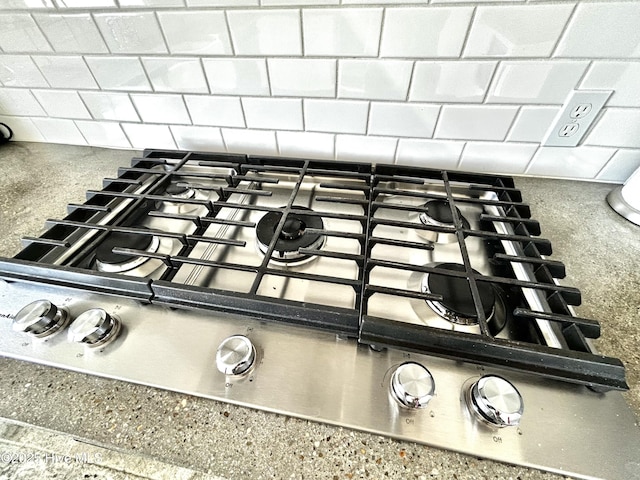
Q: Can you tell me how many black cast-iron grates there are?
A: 3